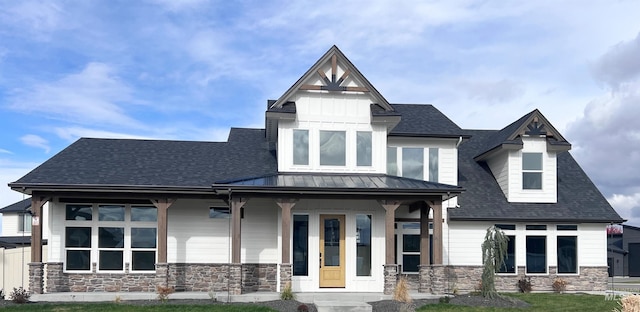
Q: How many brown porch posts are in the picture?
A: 7